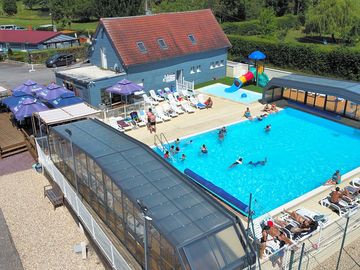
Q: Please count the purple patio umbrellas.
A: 4